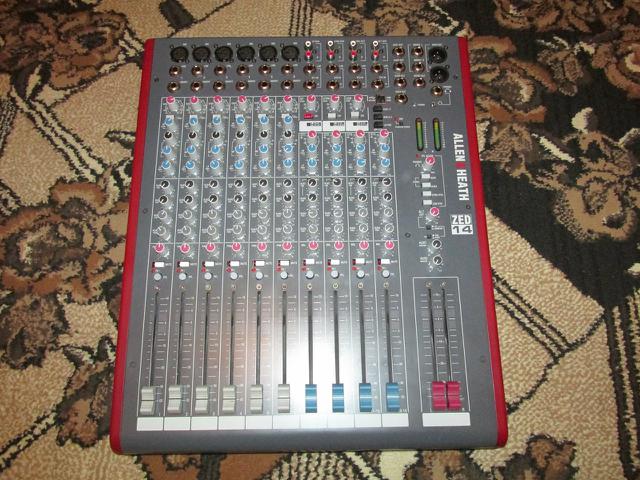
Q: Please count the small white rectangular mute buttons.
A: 10